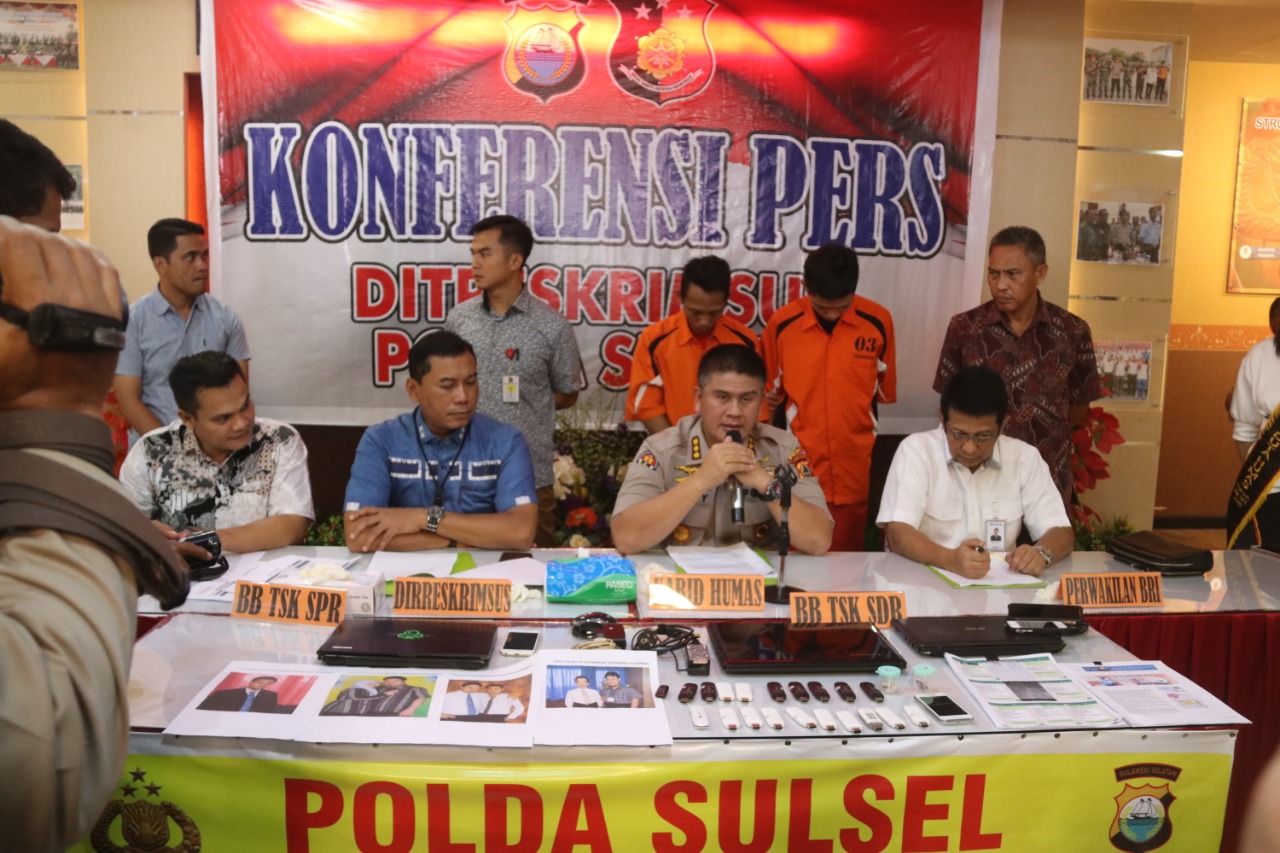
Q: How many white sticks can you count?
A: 12